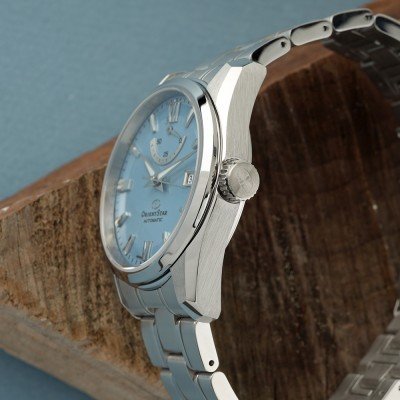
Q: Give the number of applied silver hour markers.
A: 11